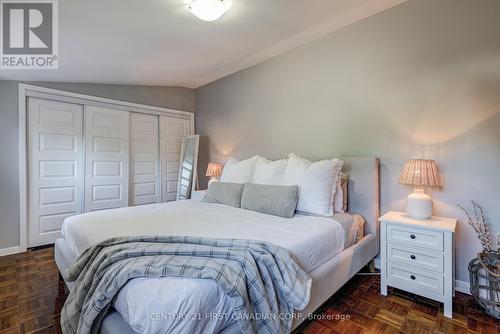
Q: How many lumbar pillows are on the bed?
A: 2